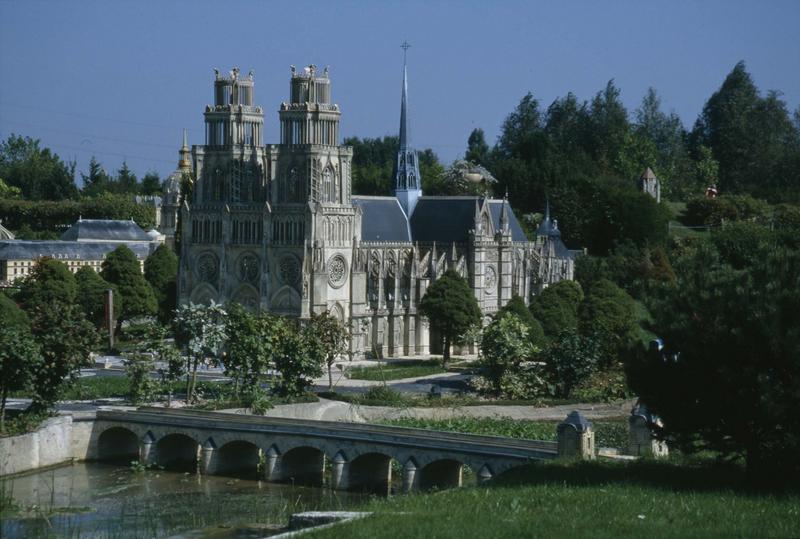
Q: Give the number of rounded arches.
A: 6